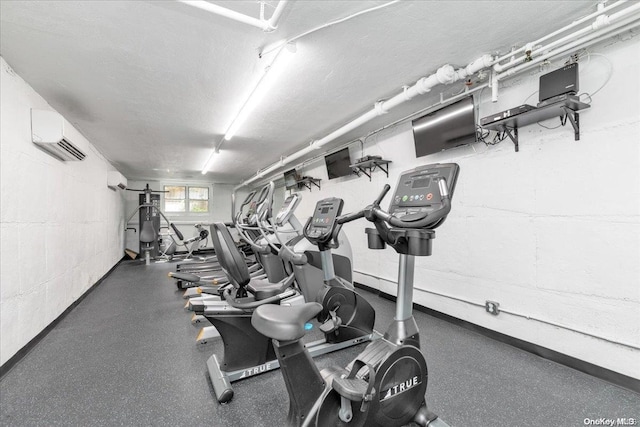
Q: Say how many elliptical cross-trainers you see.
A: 2